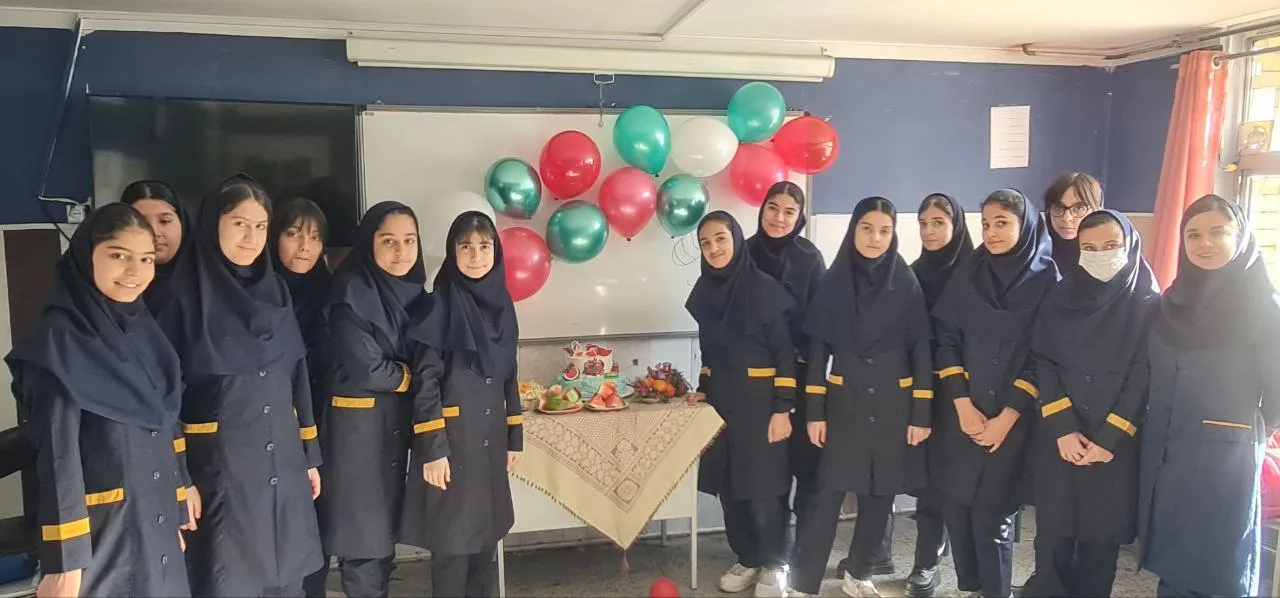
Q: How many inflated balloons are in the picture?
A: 13